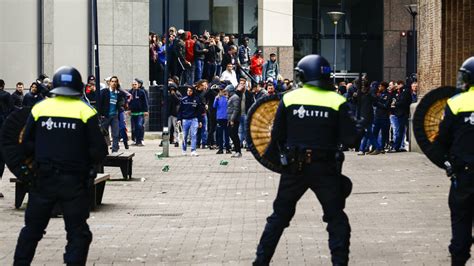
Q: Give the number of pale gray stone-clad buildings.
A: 1